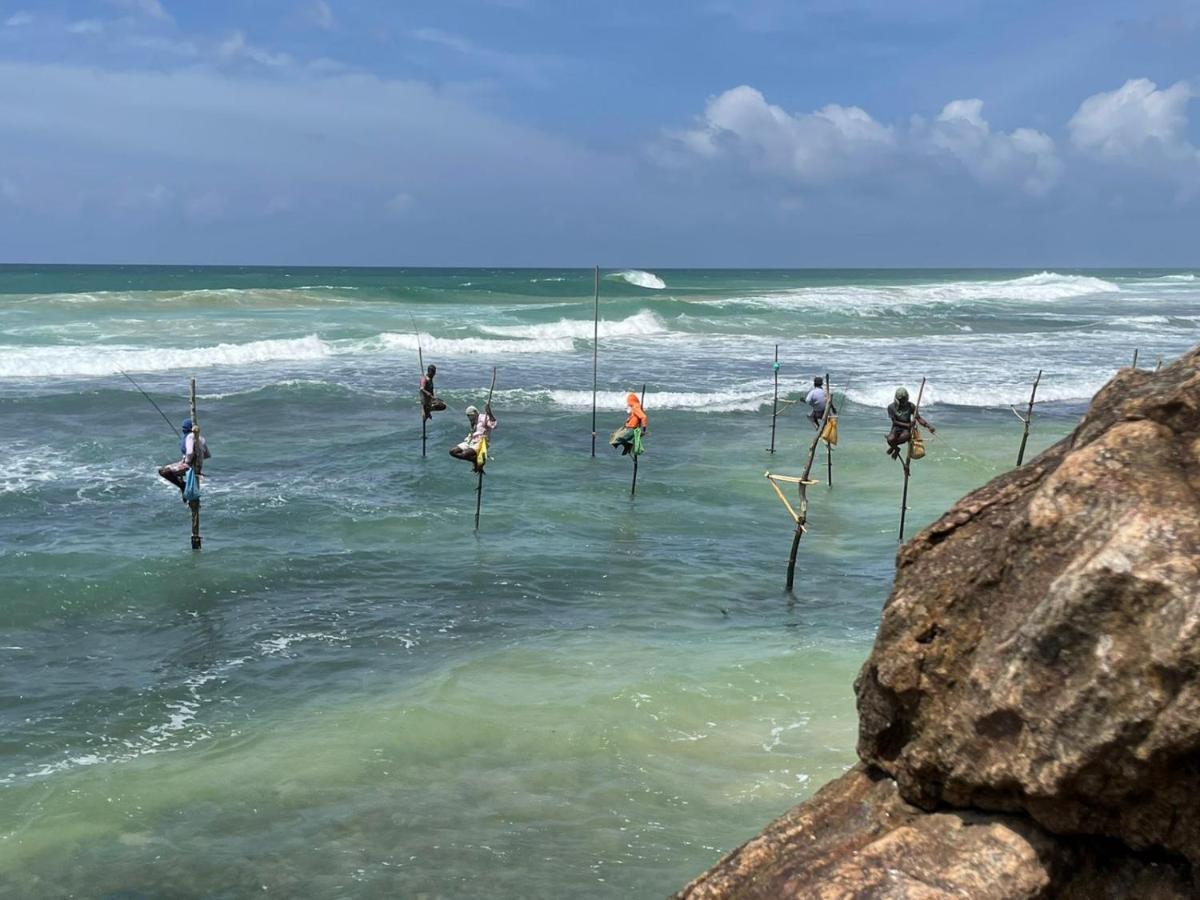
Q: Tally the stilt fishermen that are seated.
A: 6